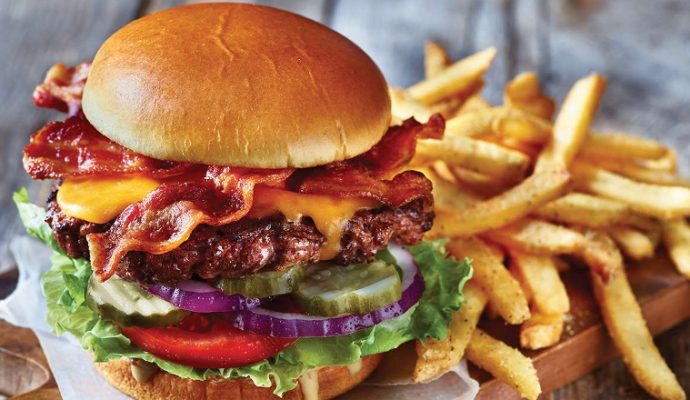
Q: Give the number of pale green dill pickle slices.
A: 3